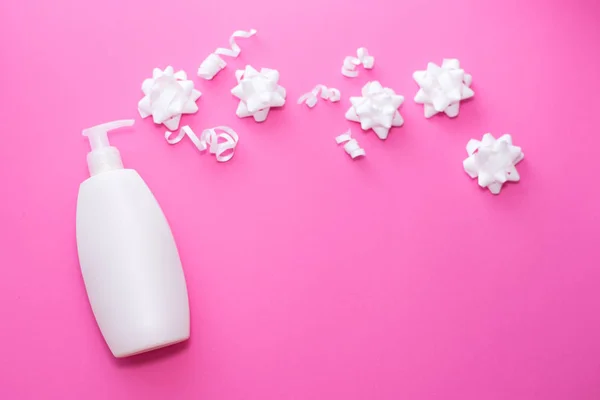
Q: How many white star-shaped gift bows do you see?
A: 5